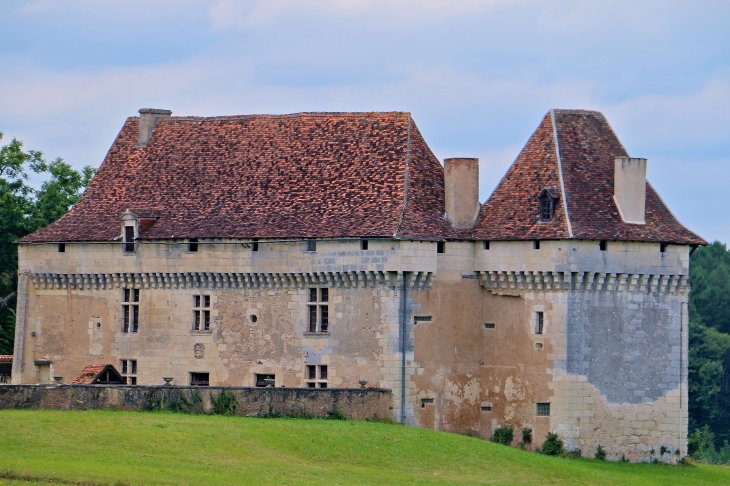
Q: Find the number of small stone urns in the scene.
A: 4